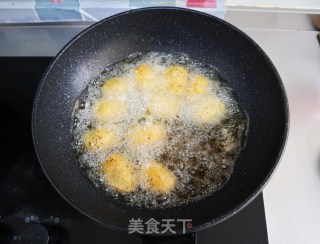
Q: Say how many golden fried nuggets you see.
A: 11